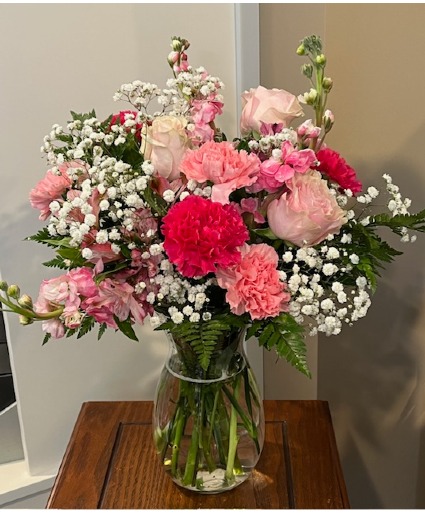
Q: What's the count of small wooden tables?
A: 1